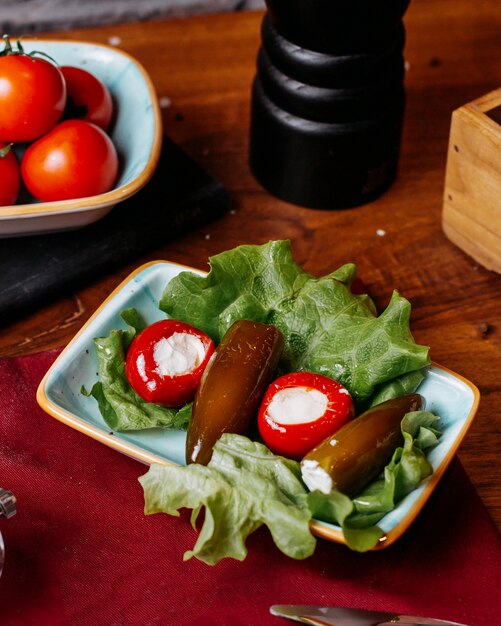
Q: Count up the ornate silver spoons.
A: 0